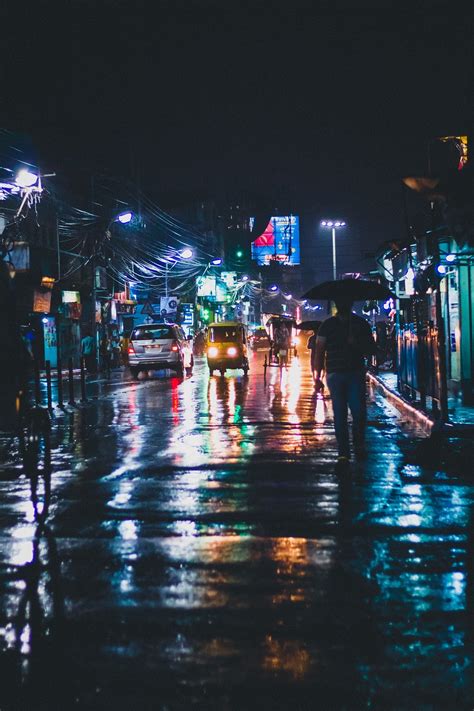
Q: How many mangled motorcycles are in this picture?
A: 0